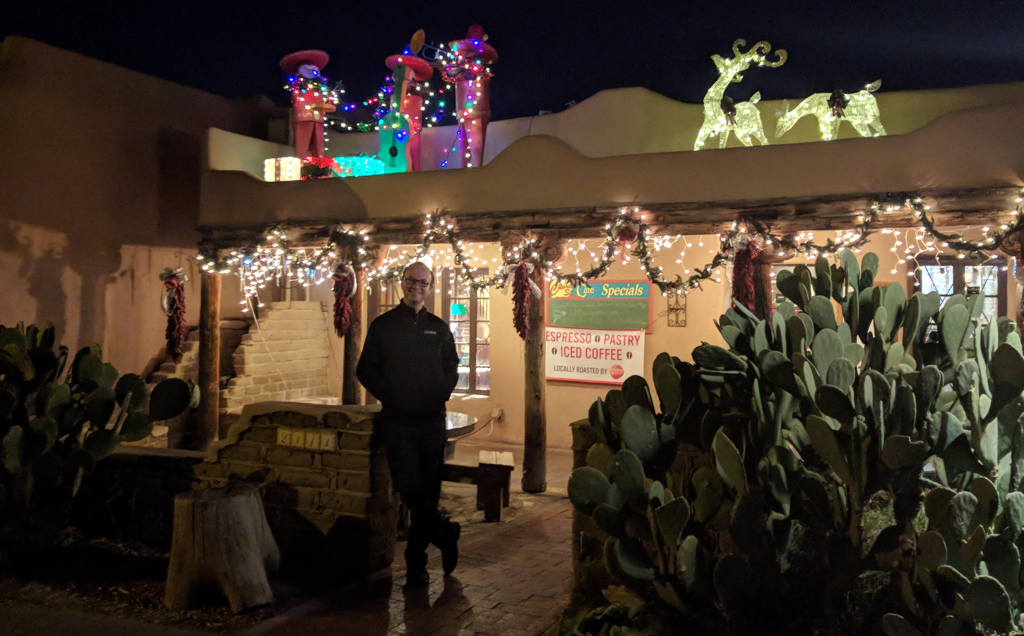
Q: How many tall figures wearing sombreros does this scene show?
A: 3